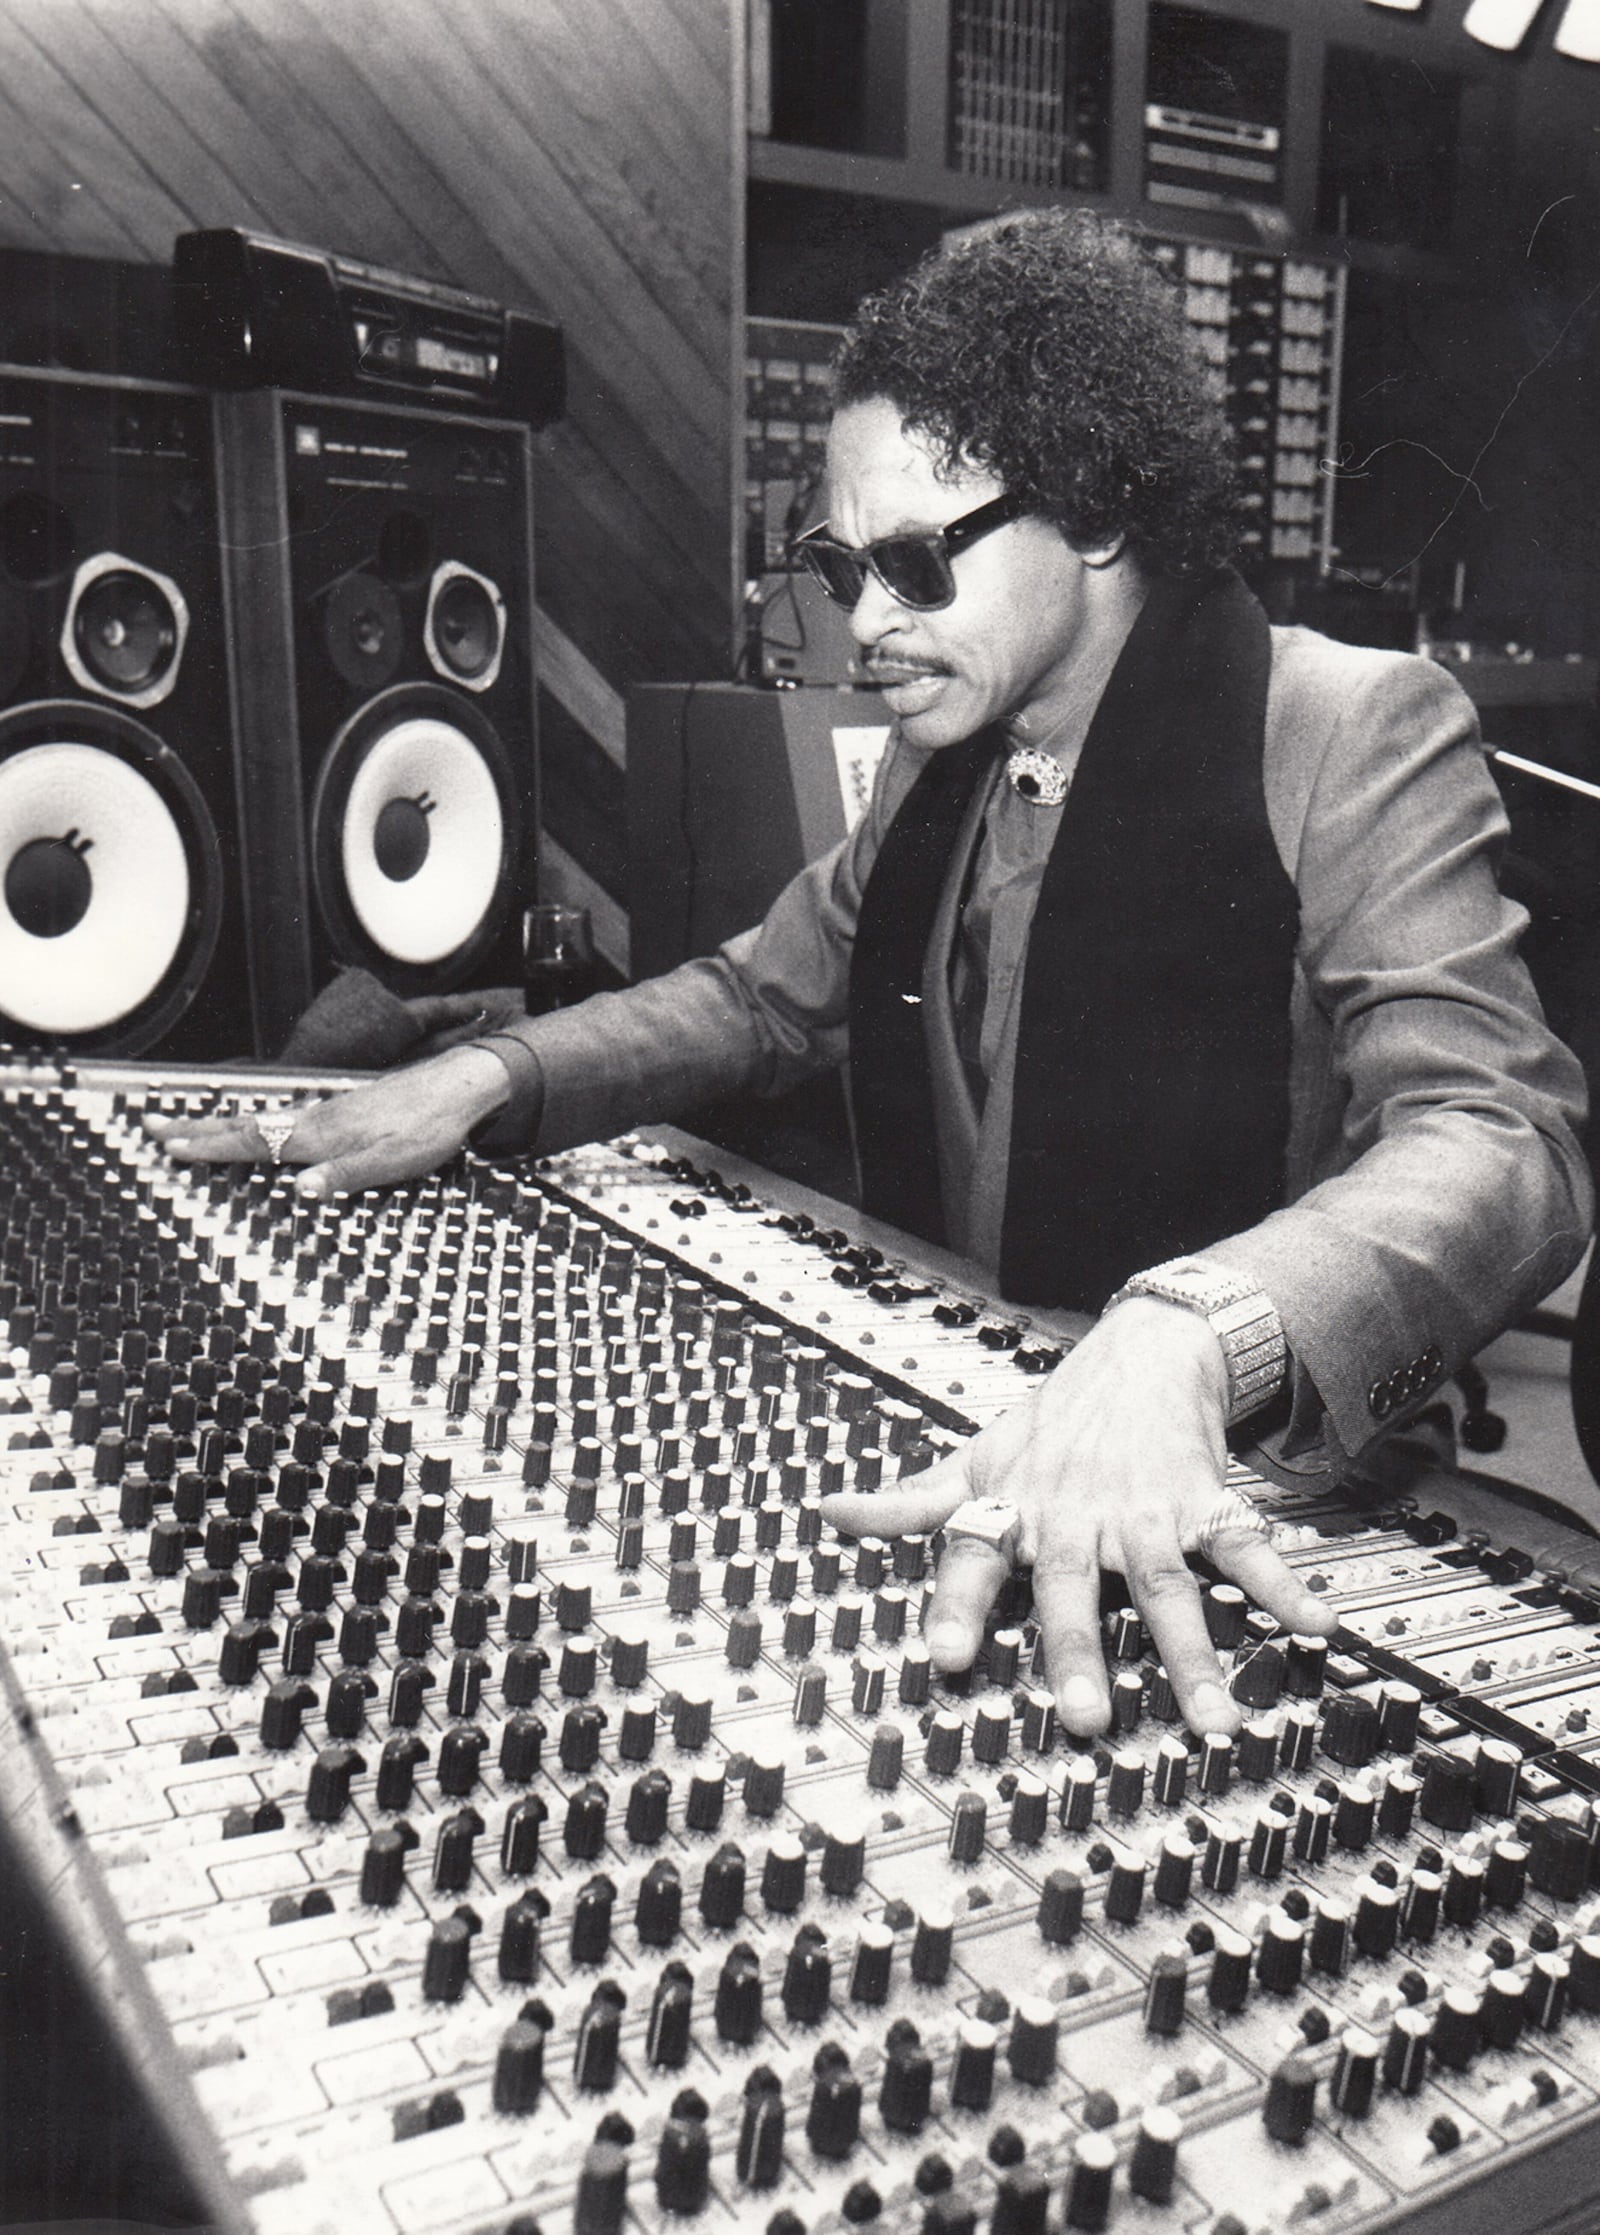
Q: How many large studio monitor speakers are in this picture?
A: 2